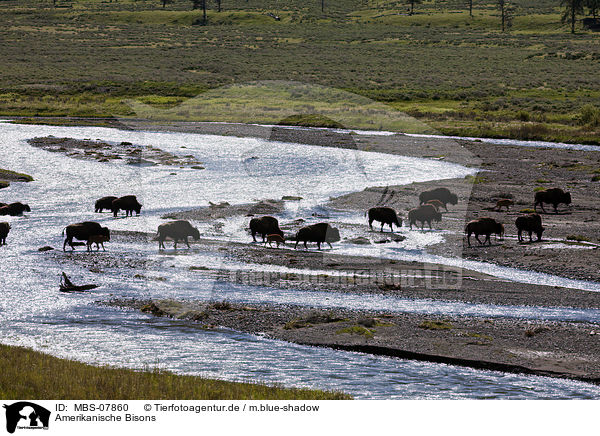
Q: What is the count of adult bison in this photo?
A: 14